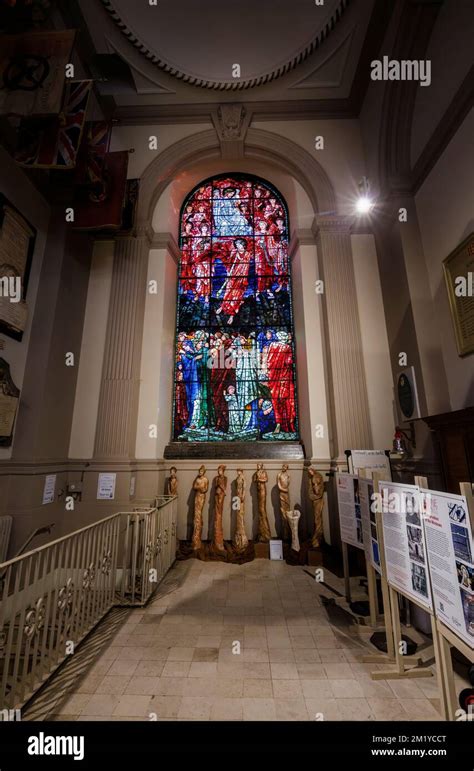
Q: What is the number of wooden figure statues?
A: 7